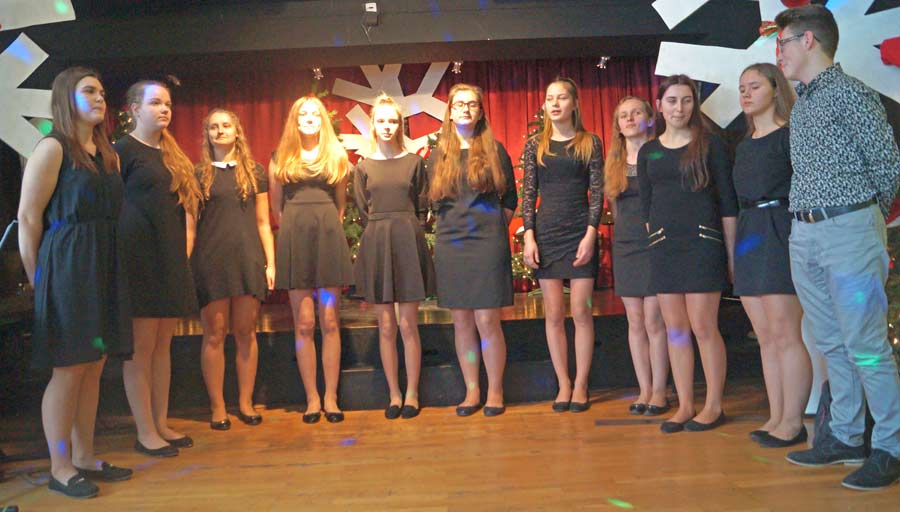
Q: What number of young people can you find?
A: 11